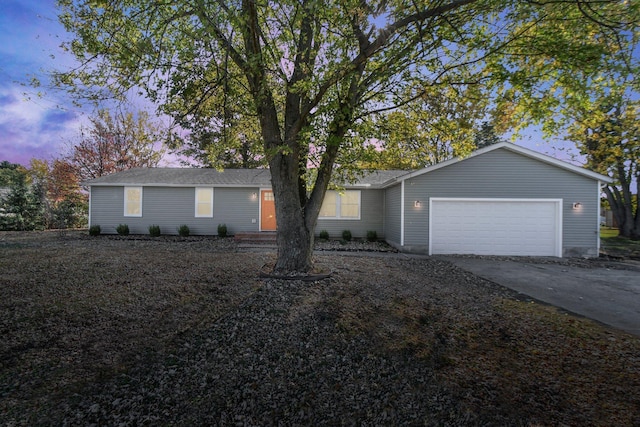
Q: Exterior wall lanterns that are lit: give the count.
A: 3